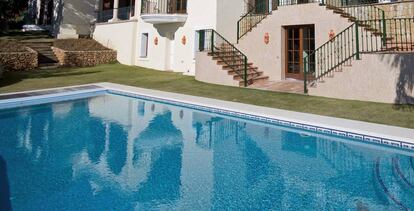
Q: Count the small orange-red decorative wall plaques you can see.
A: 4